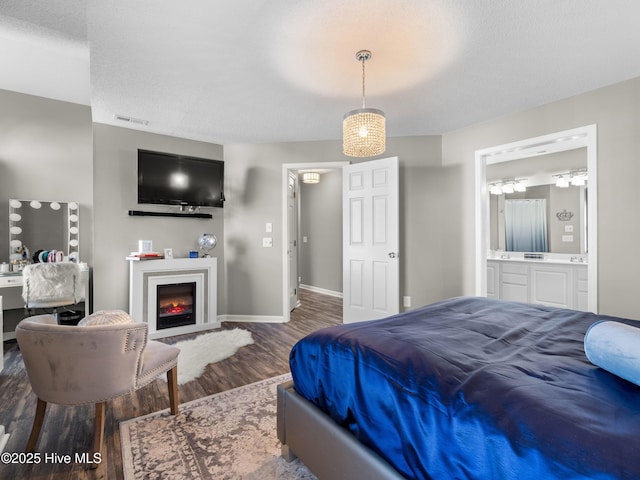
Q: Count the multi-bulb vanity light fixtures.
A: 2